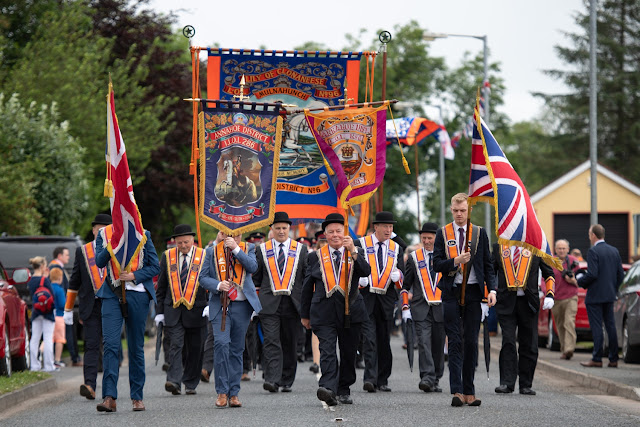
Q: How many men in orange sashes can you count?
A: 10